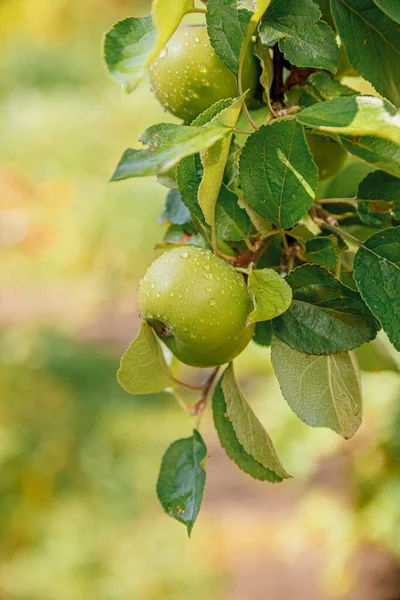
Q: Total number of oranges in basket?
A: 0